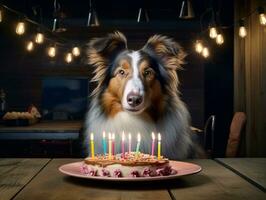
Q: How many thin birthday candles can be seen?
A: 9